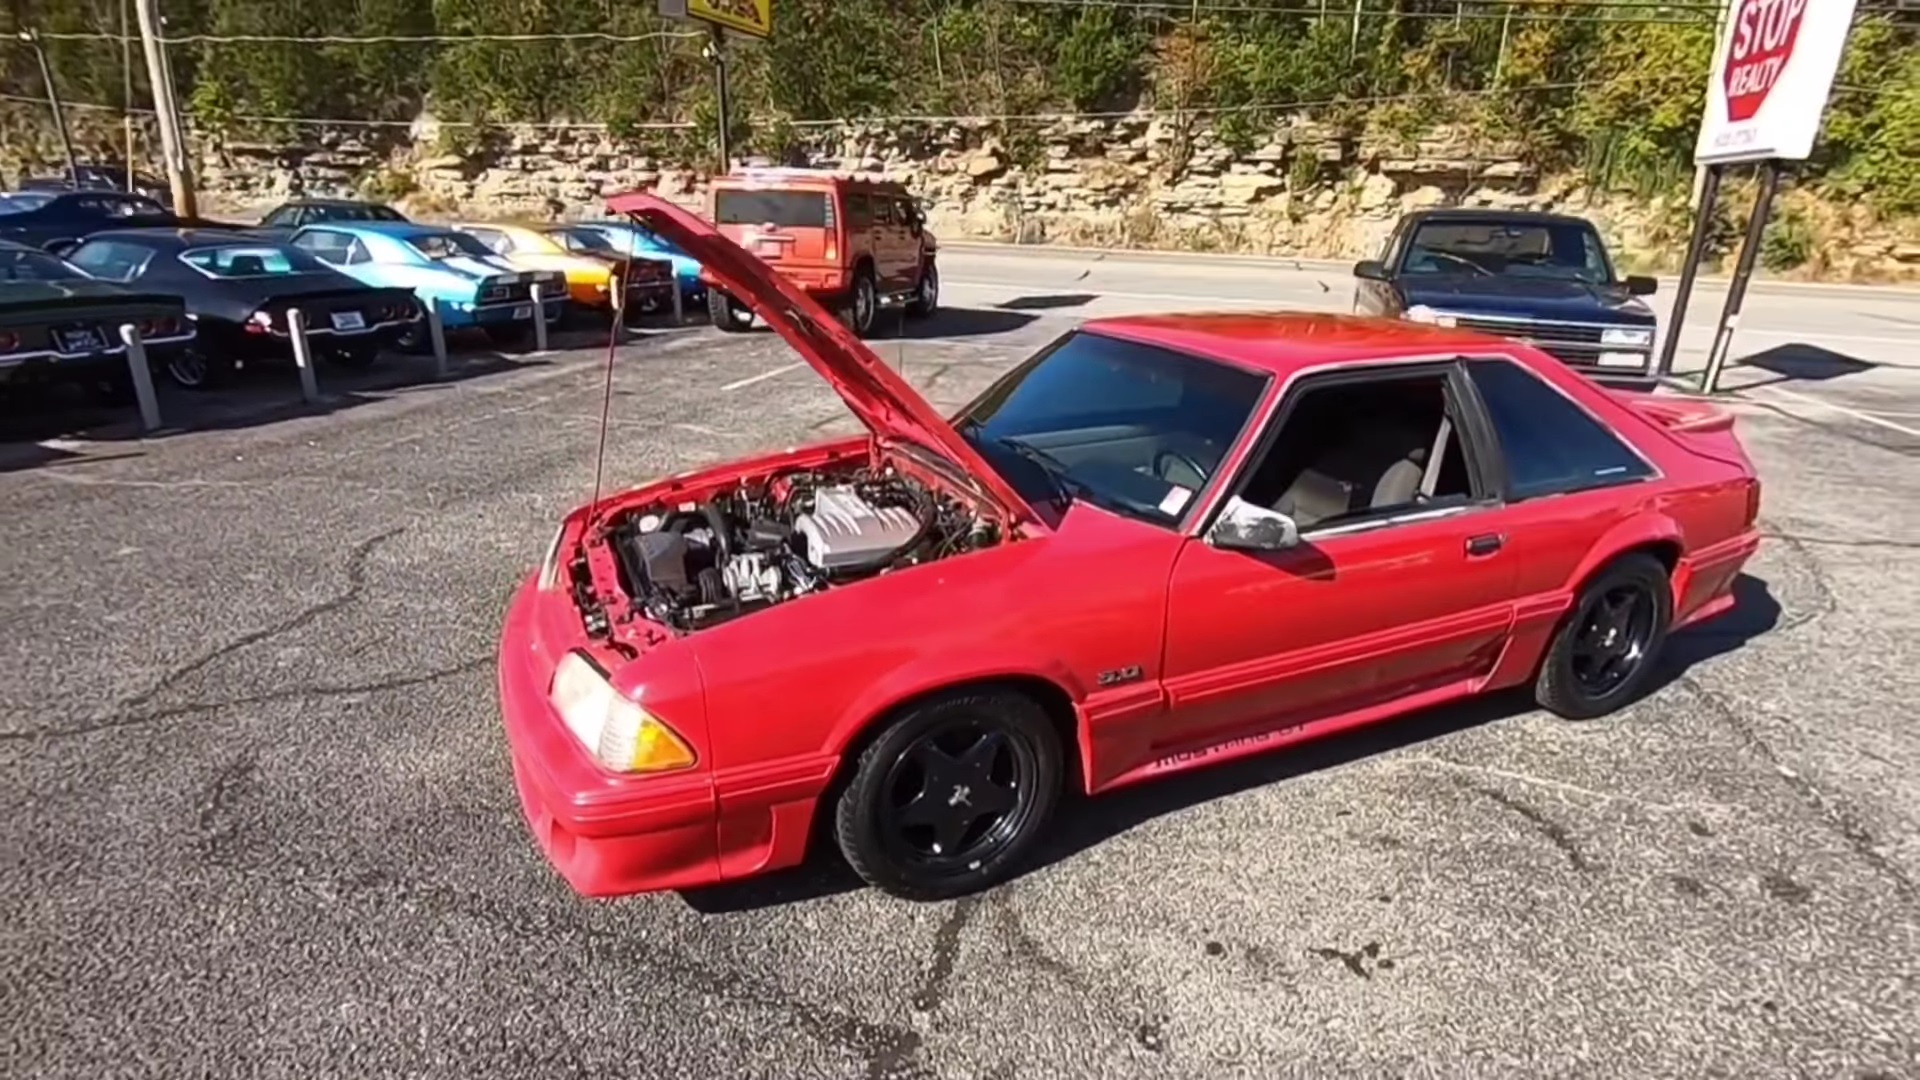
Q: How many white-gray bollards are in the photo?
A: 6